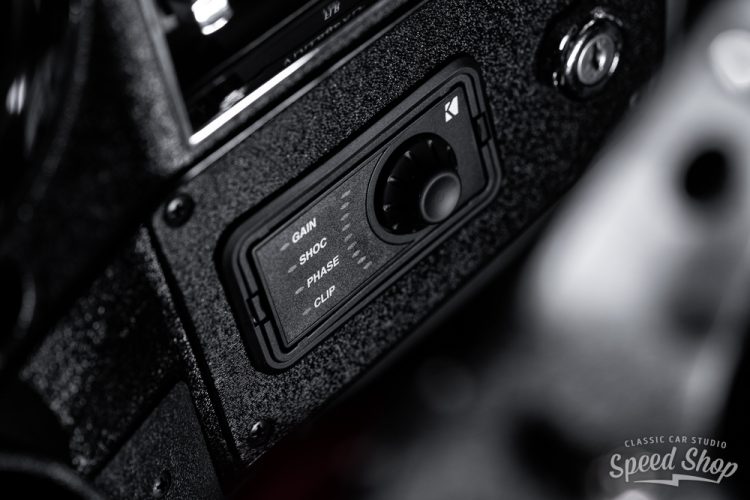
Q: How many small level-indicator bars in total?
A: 9